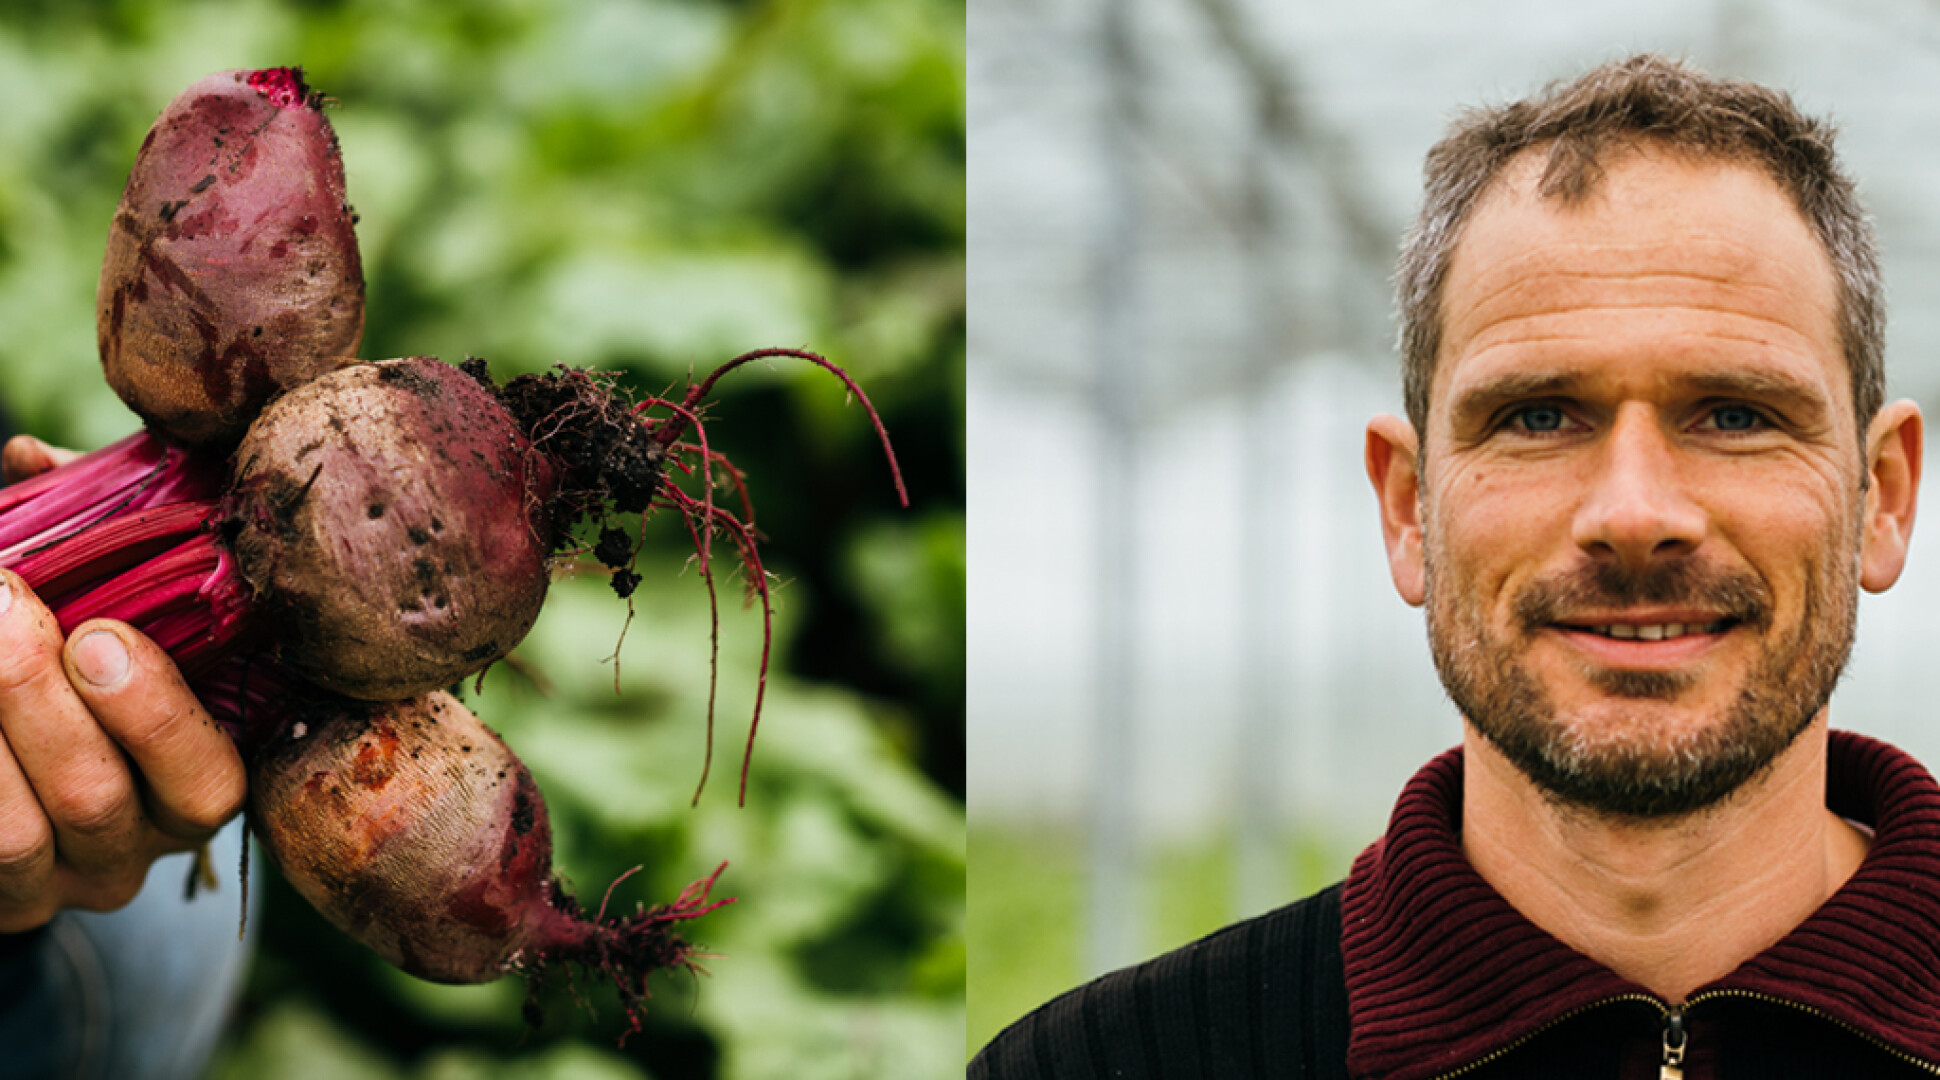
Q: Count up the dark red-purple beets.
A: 3